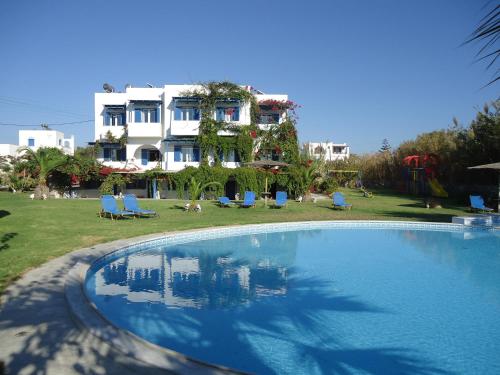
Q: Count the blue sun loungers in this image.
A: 7